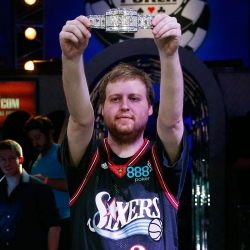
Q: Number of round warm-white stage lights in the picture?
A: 3